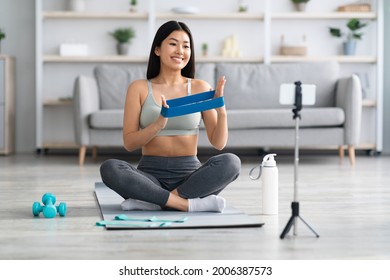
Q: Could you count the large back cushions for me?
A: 2